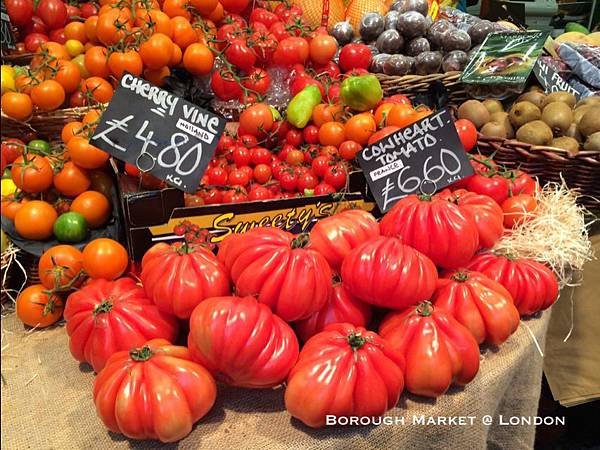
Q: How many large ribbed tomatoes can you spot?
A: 14